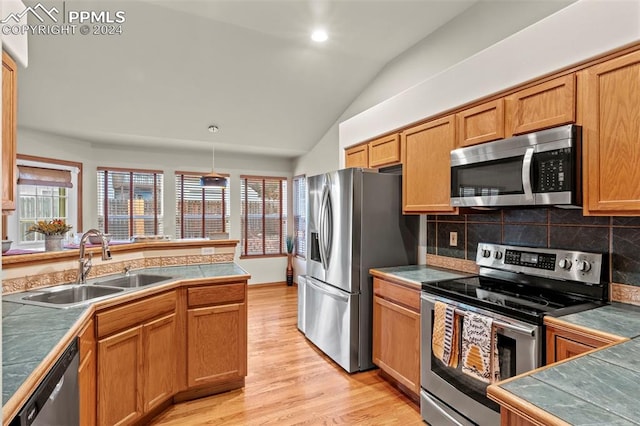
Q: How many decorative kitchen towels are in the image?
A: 2